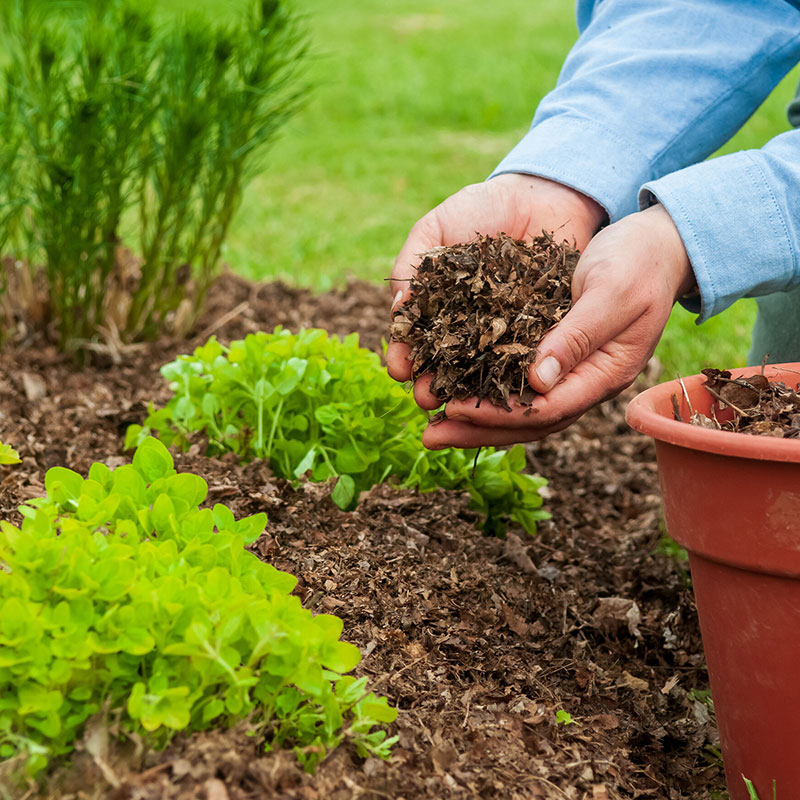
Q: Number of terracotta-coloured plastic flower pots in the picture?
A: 1